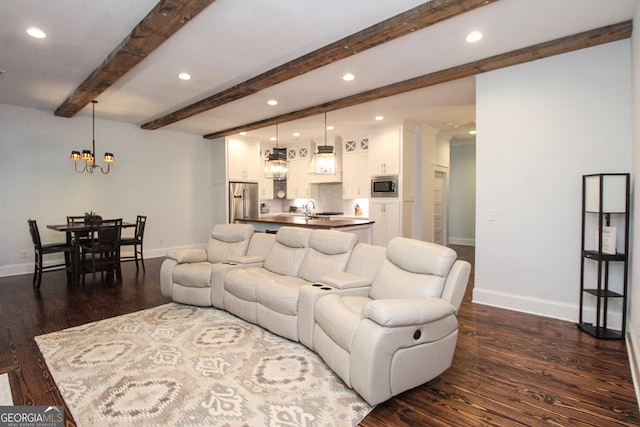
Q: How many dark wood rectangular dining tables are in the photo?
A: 1